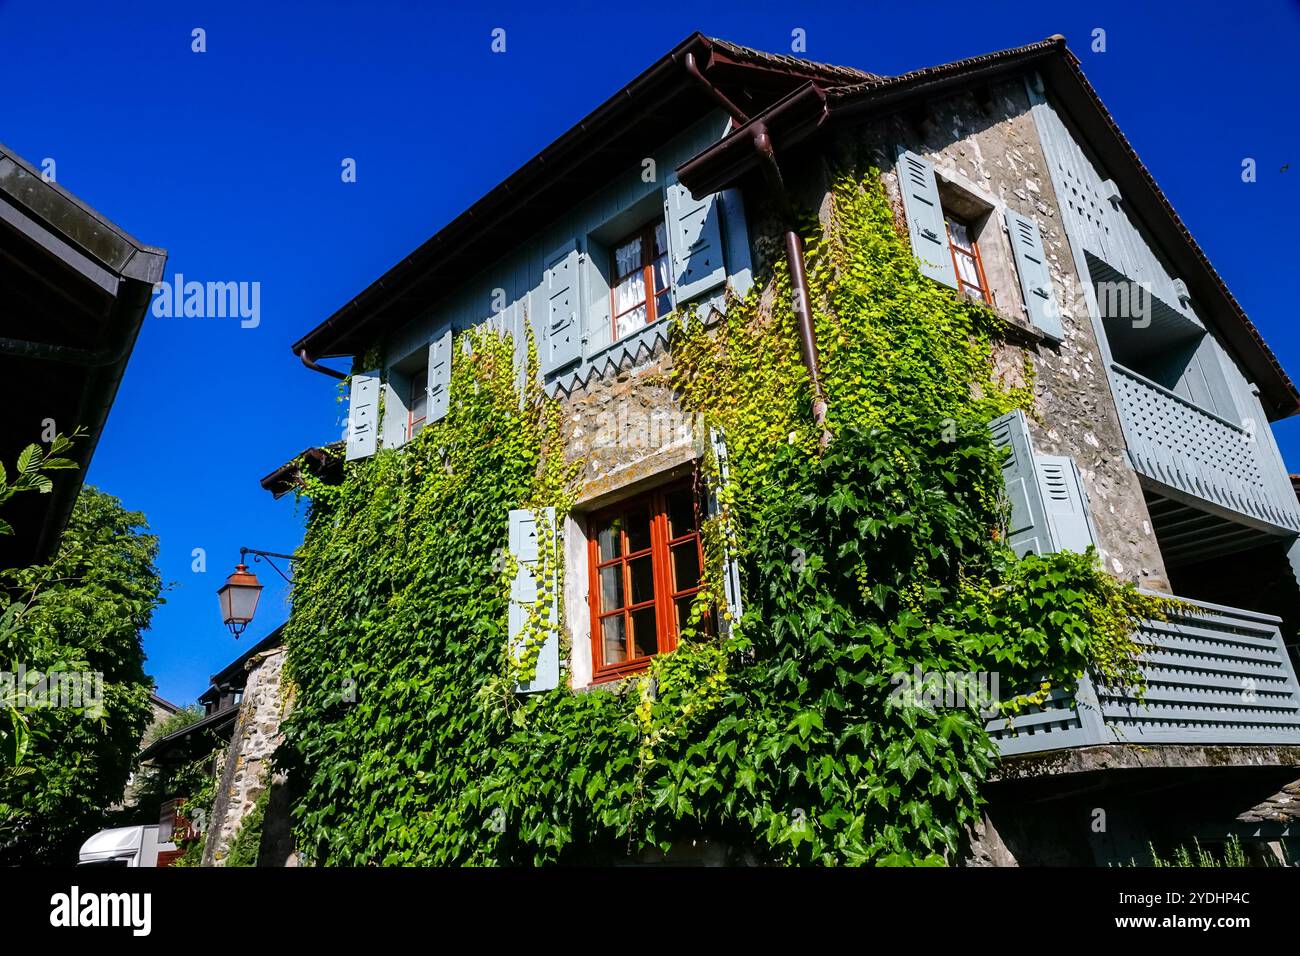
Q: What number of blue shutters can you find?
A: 10